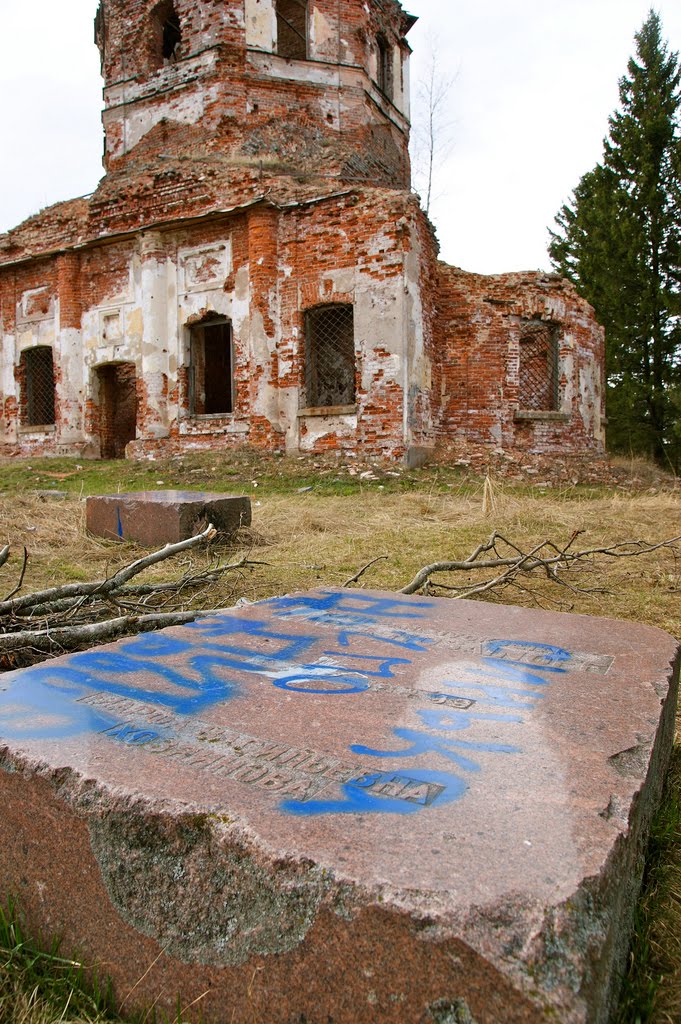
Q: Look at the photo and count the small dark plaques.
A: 0